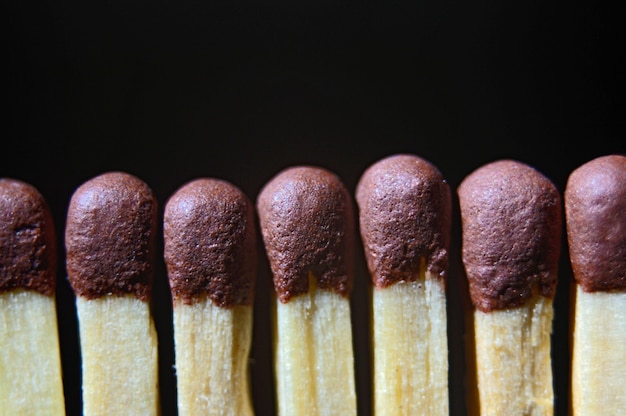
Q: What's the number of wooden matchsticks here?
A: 7